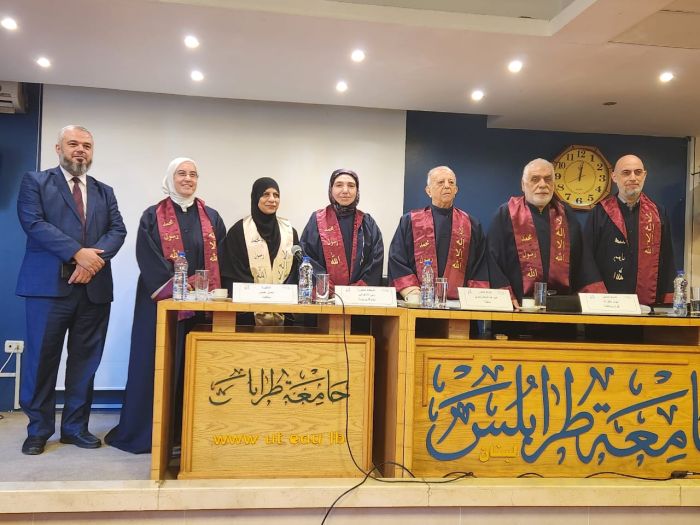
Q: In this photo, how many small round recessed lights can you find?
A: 9